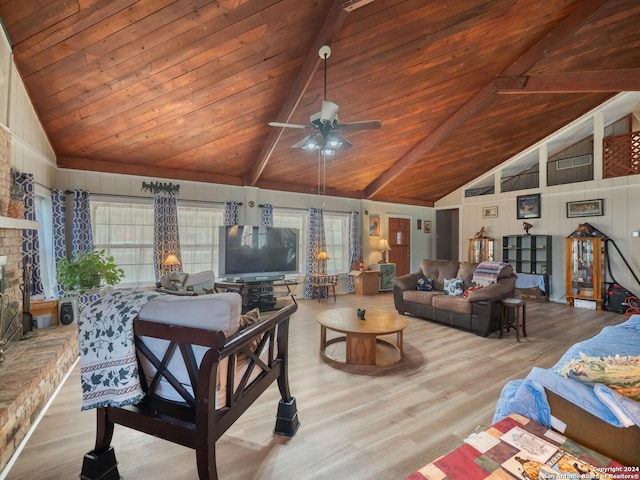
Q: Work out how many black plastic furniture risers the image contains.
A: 2